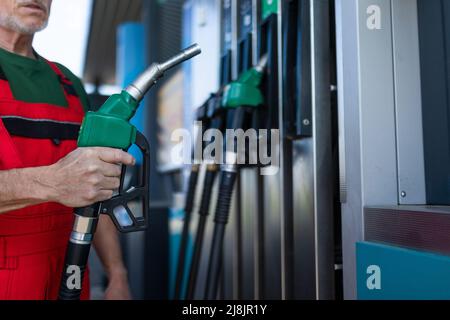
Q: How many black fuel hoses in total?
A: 4